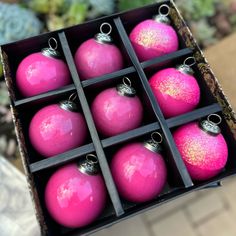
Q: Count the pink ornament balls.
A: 9